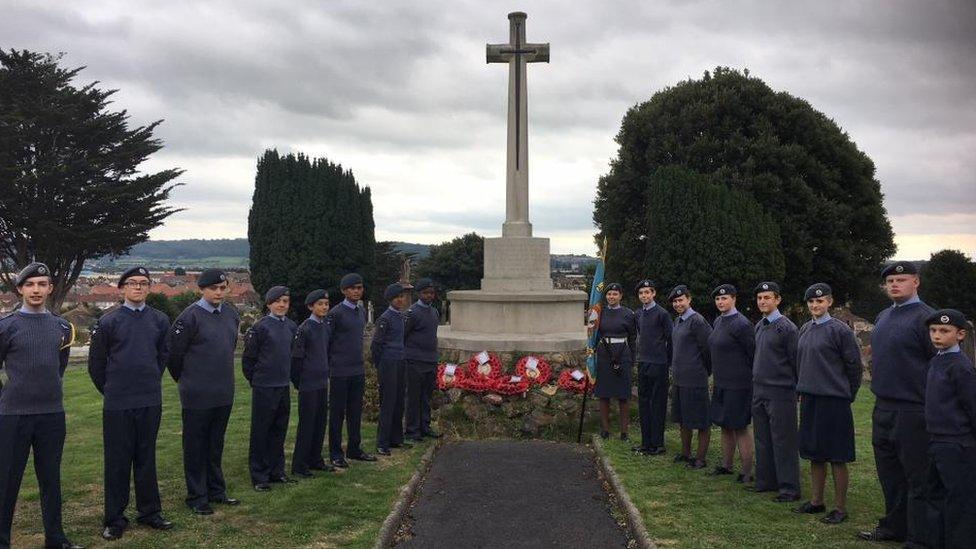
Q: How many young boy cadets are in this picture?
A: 12